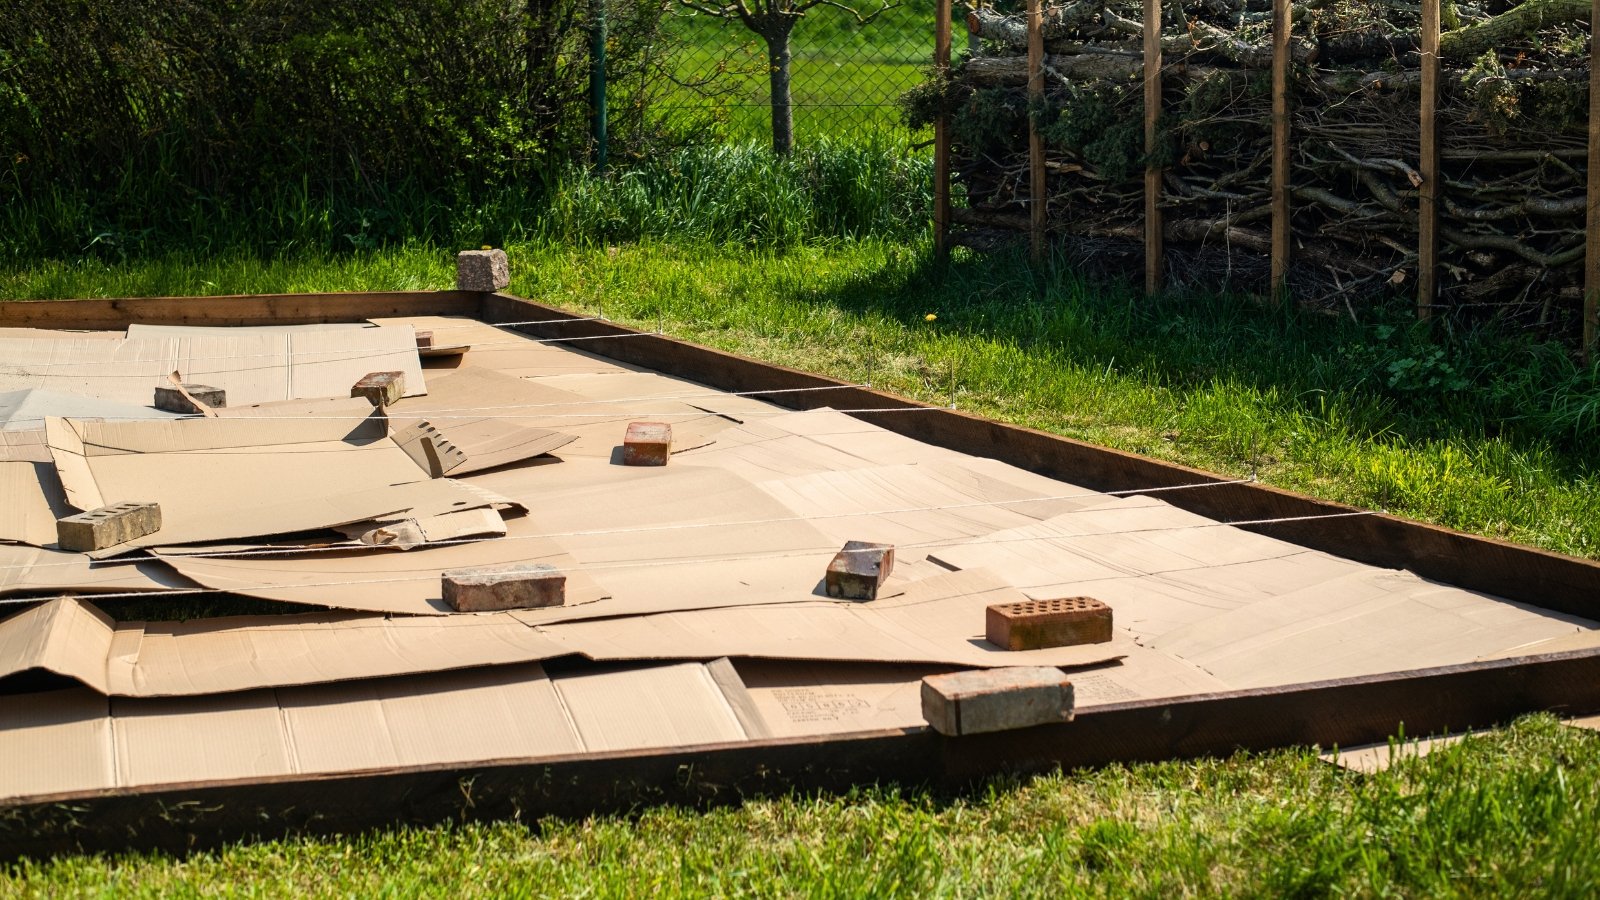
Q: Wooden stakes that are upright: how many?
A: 6